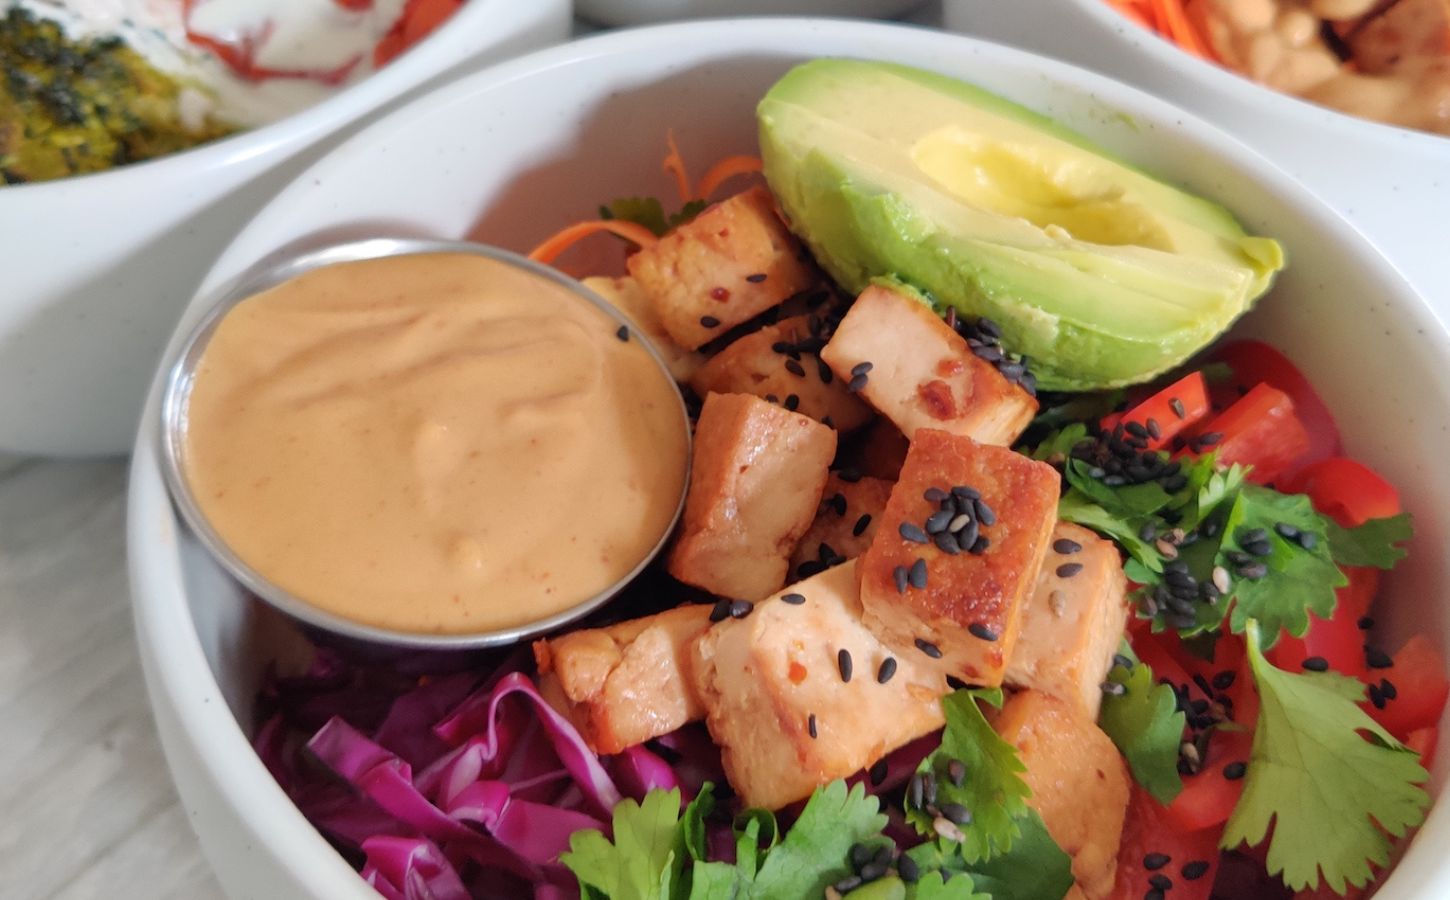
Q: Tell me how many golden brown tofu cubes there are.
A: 11